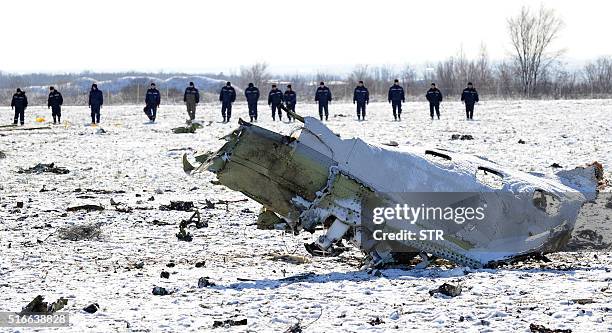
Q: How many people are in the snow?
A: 14